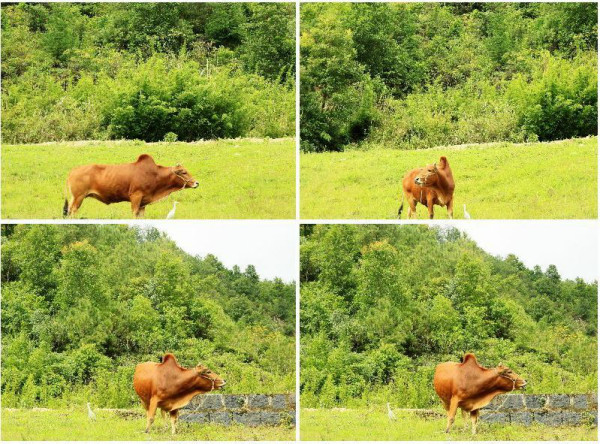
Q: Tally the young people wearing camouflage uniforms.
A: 0